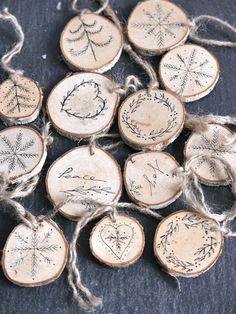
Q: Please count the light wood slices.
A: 13